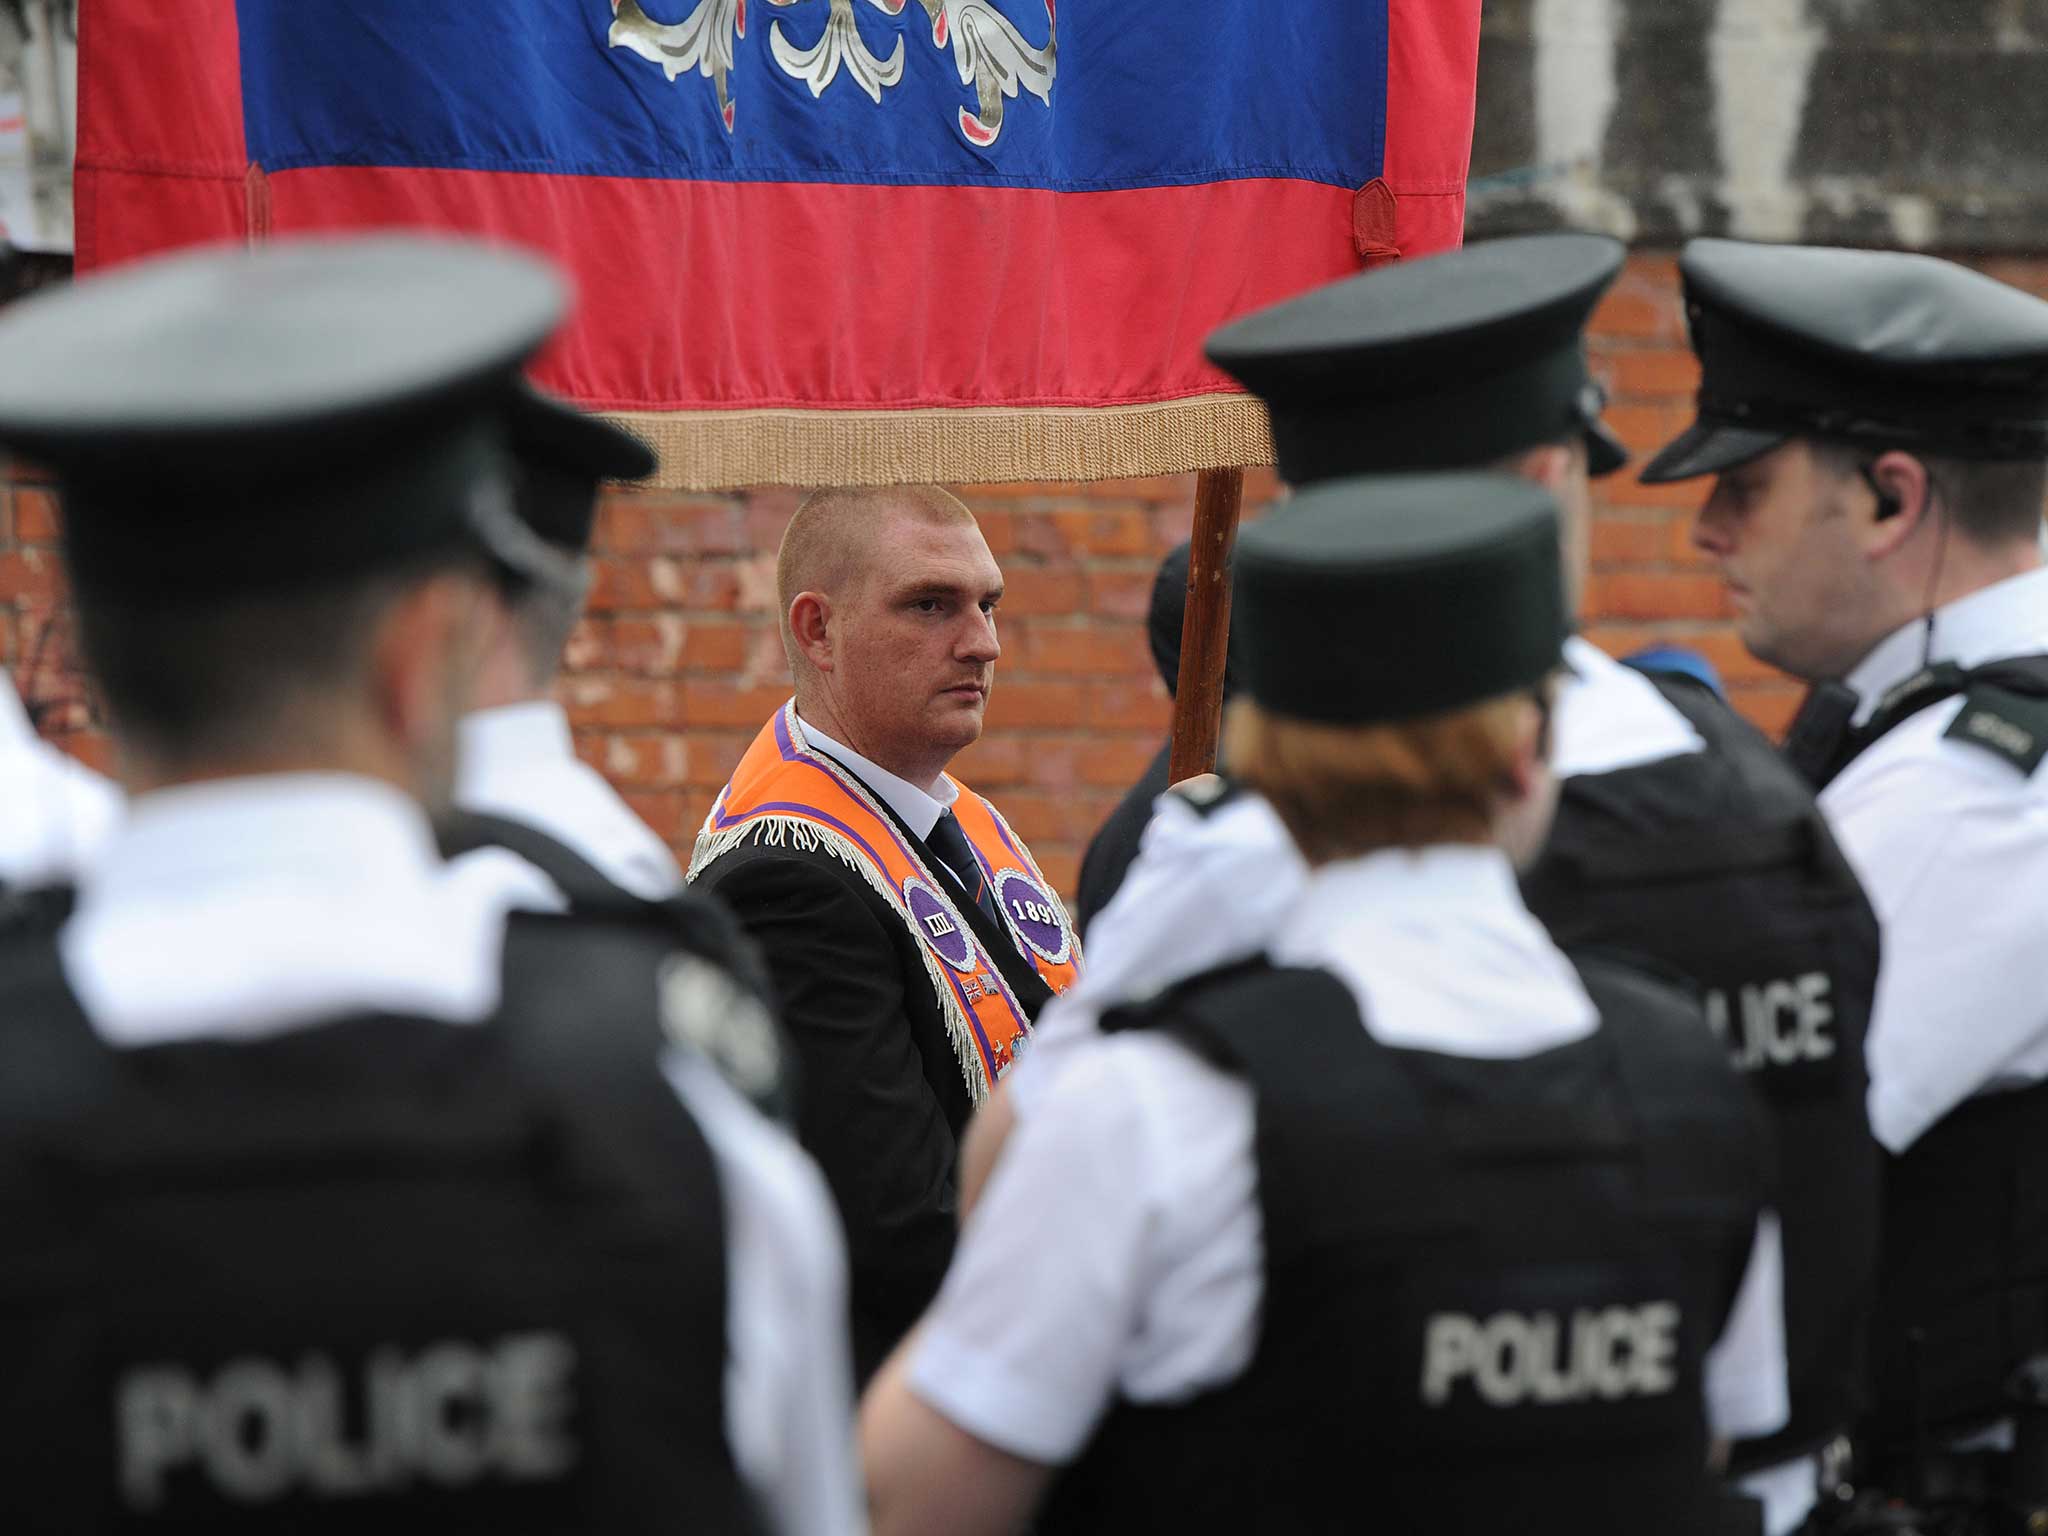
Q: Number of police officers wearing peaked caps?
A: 4